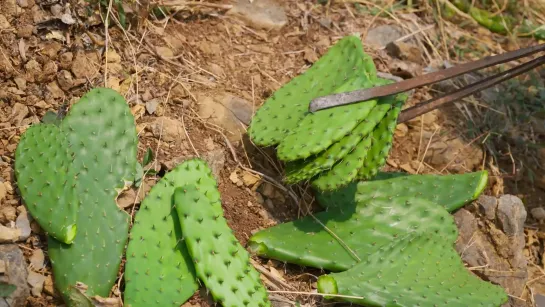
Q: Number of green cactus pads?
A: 12